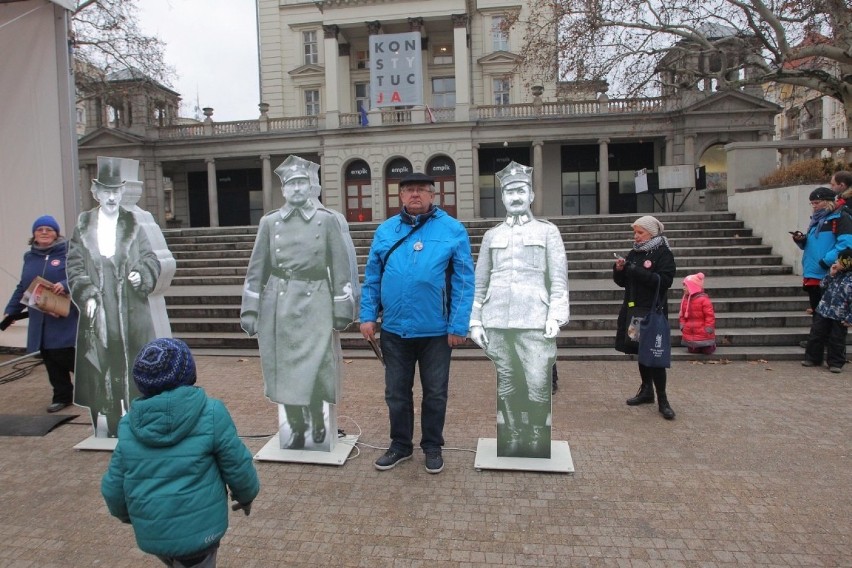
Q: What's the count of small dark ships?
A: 0